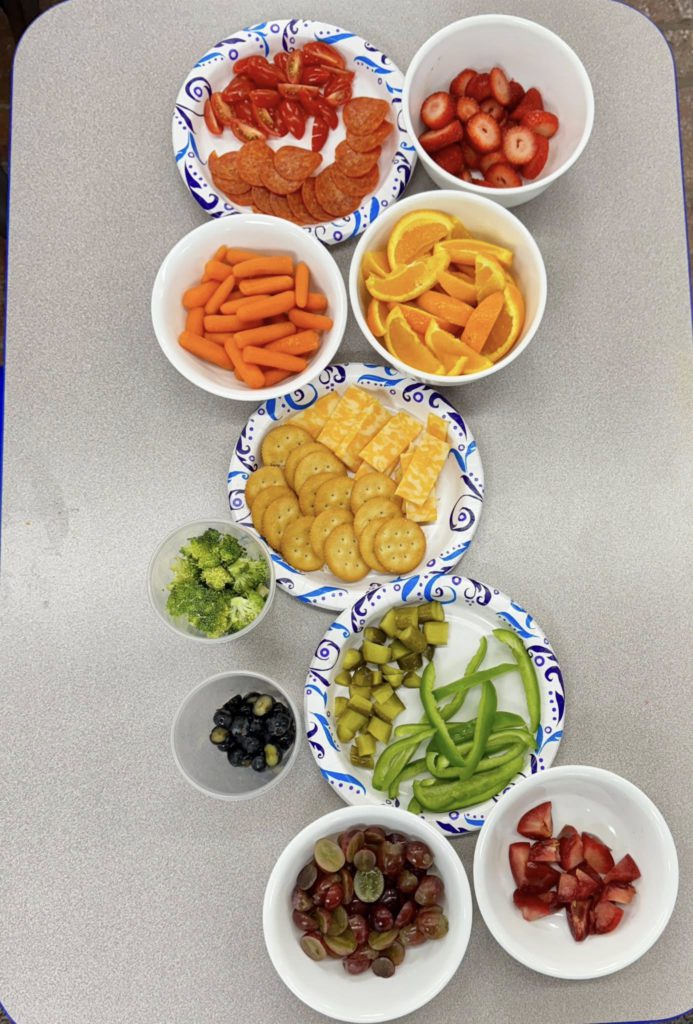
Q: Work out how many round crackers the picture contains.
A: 15